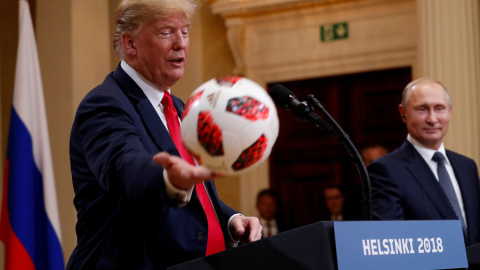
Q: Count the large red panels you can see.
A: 3